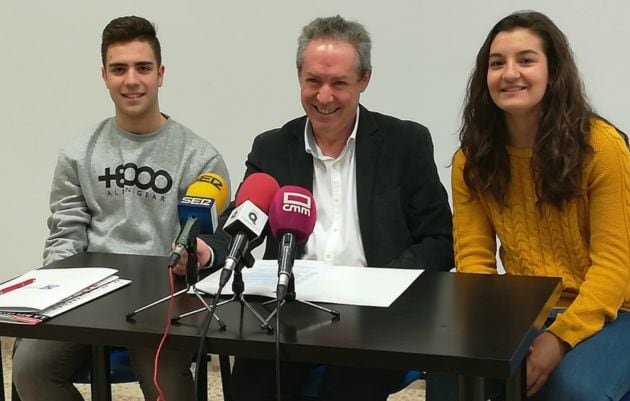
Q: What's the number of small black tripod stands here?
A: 3